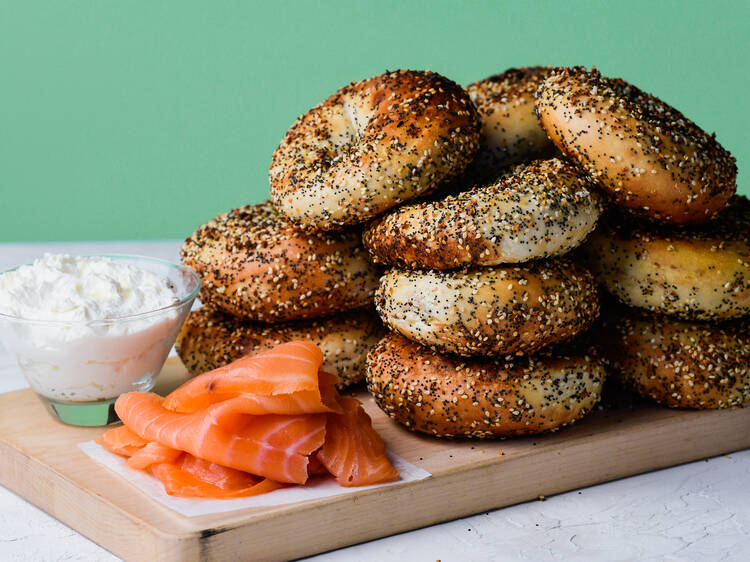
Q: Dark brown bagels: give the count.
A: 10